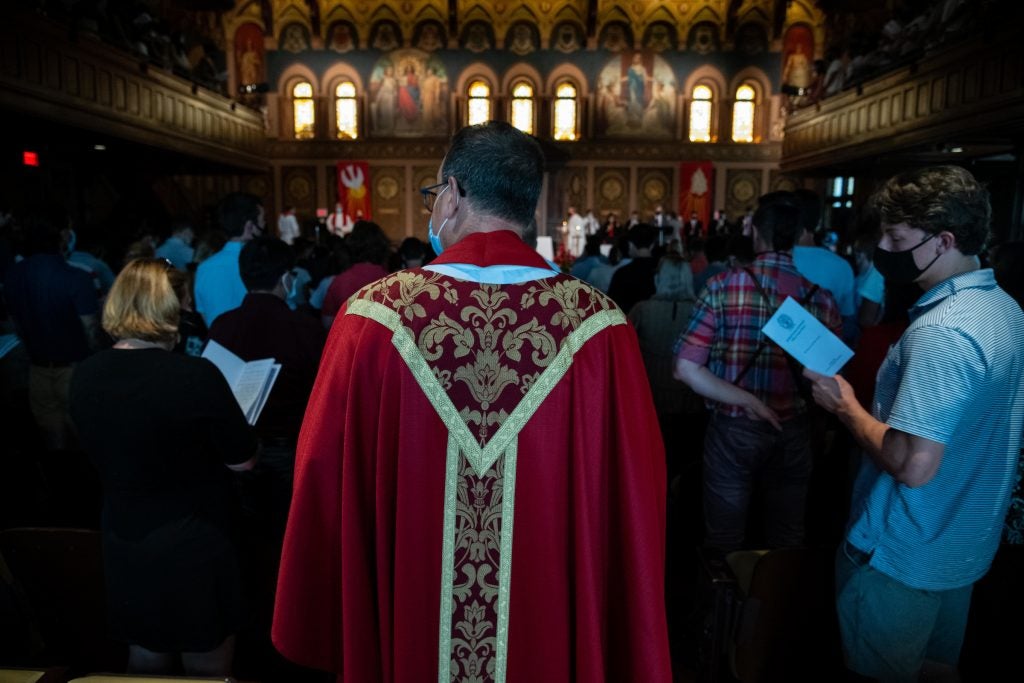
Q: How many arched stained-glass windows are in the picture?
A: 7